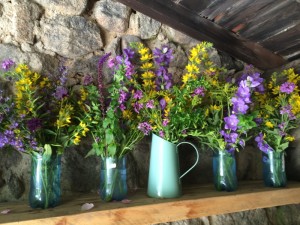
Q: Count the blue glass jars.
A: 4